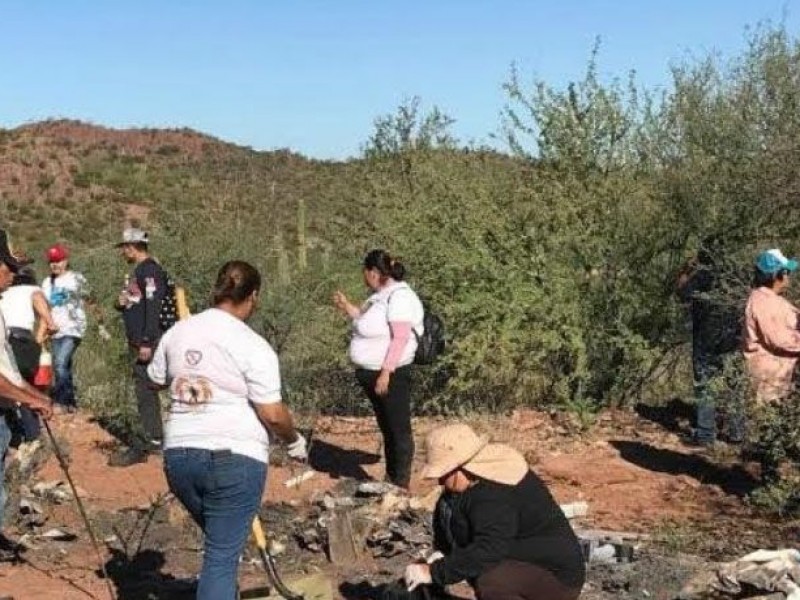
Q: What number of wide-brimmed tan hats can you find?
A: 1